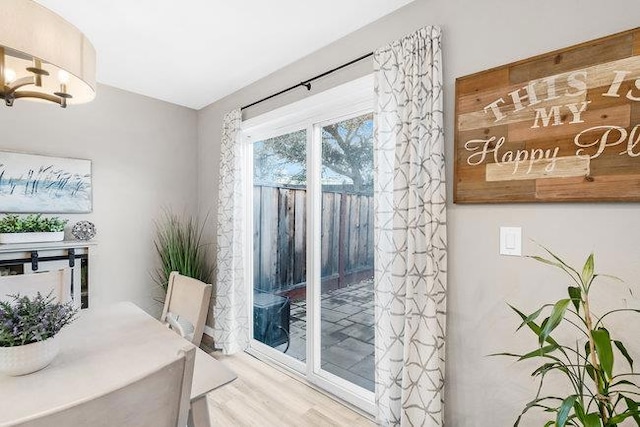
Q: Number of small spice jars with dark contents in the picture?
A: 0